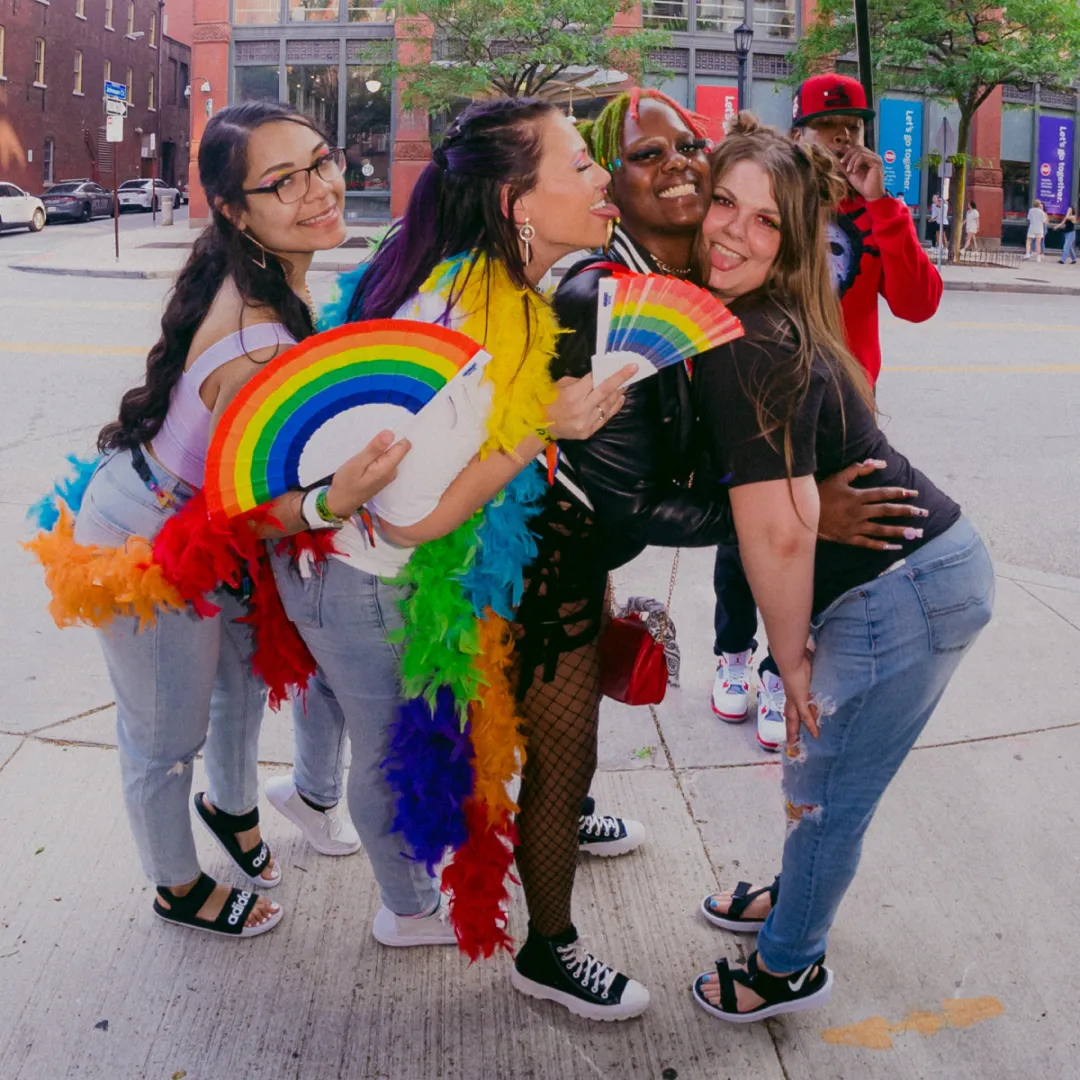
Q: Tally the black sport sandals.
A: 4